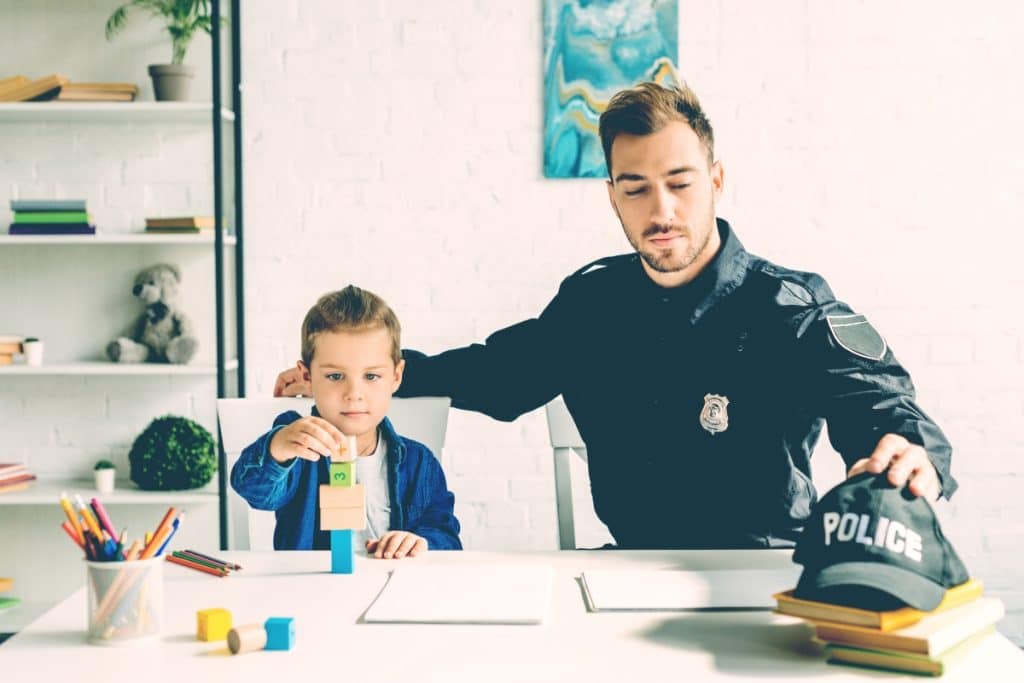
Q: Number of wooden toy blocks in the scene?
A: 8